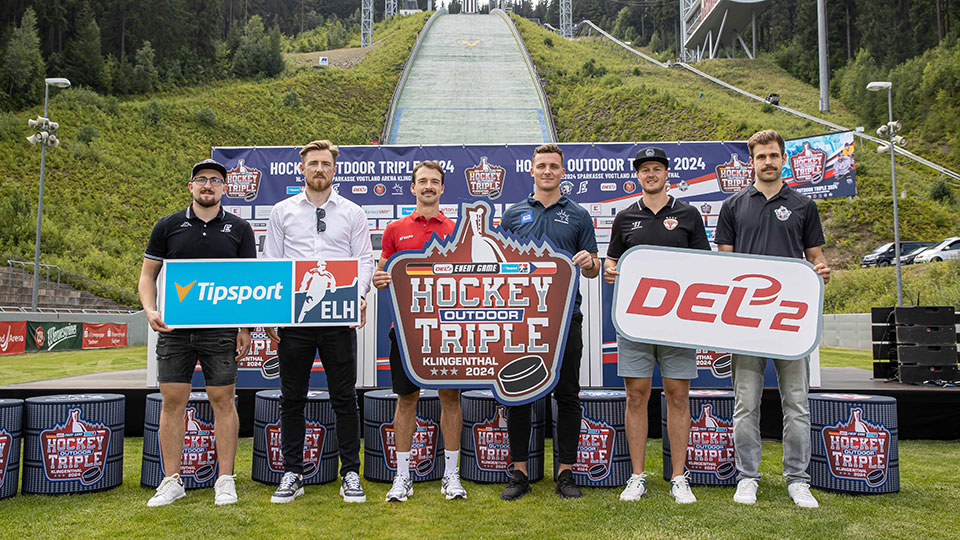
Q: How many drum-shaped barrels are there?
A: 9